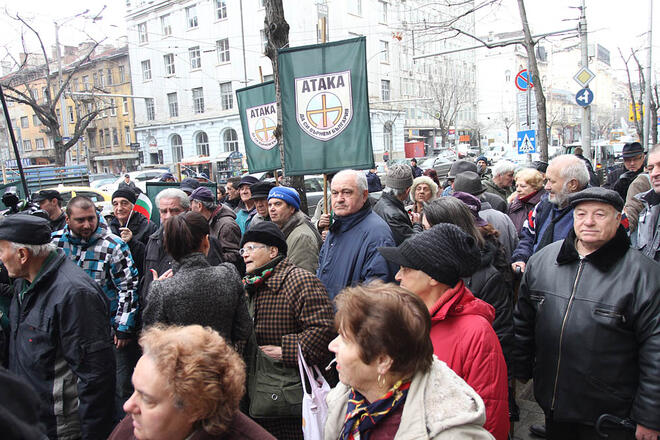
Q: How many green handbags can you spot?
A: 1